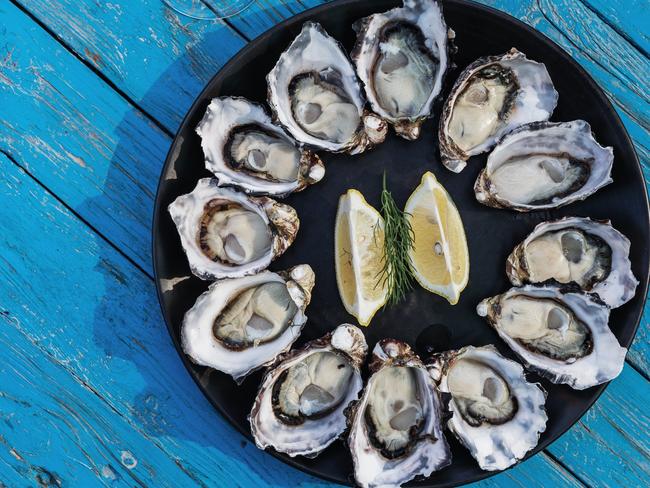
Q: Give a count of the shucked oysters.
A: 12